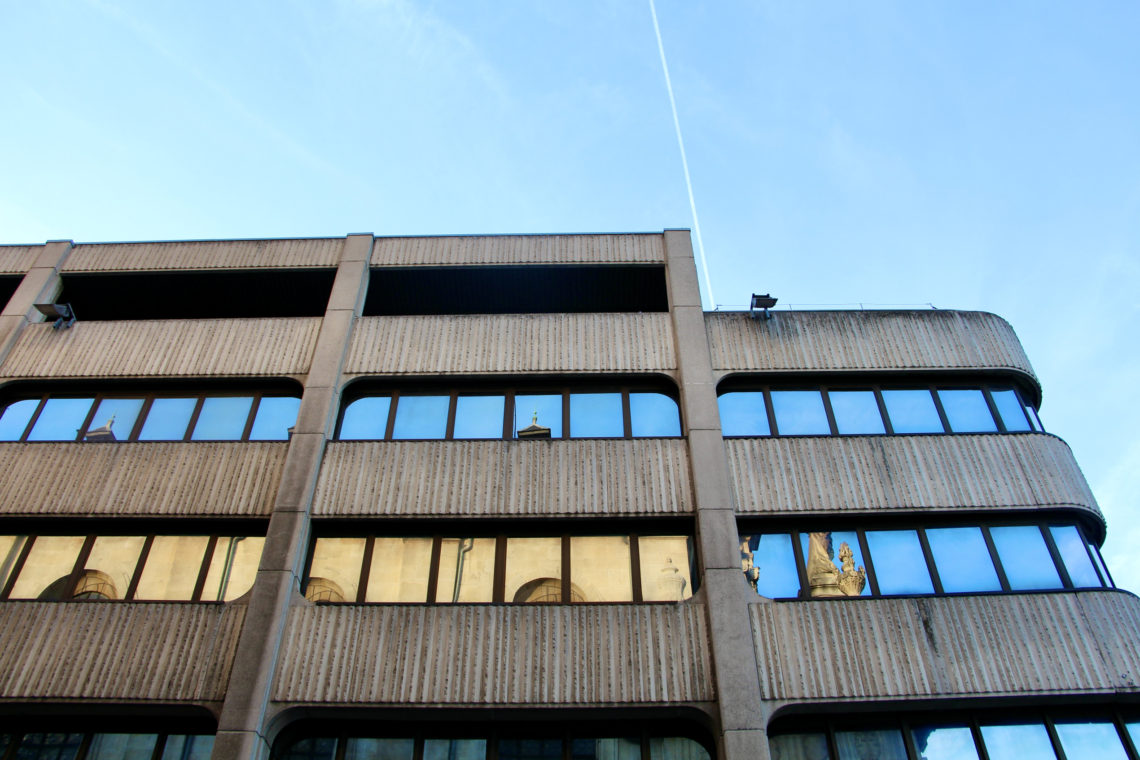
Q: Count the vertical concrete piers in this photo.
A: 3